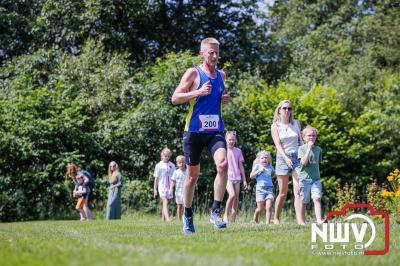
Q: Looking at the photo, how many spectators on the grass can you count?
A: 9